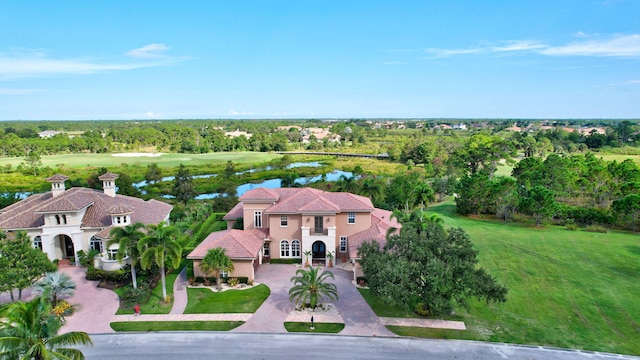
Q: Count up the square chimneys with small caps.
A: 2